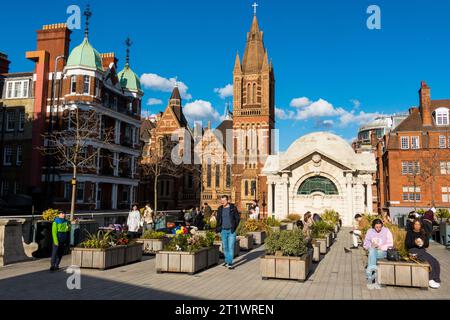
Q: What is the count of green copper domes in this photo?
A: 2